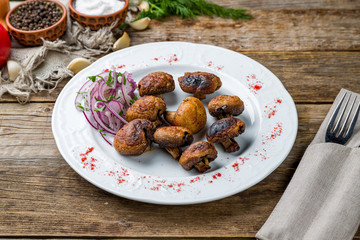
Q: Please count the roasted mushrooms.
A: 9